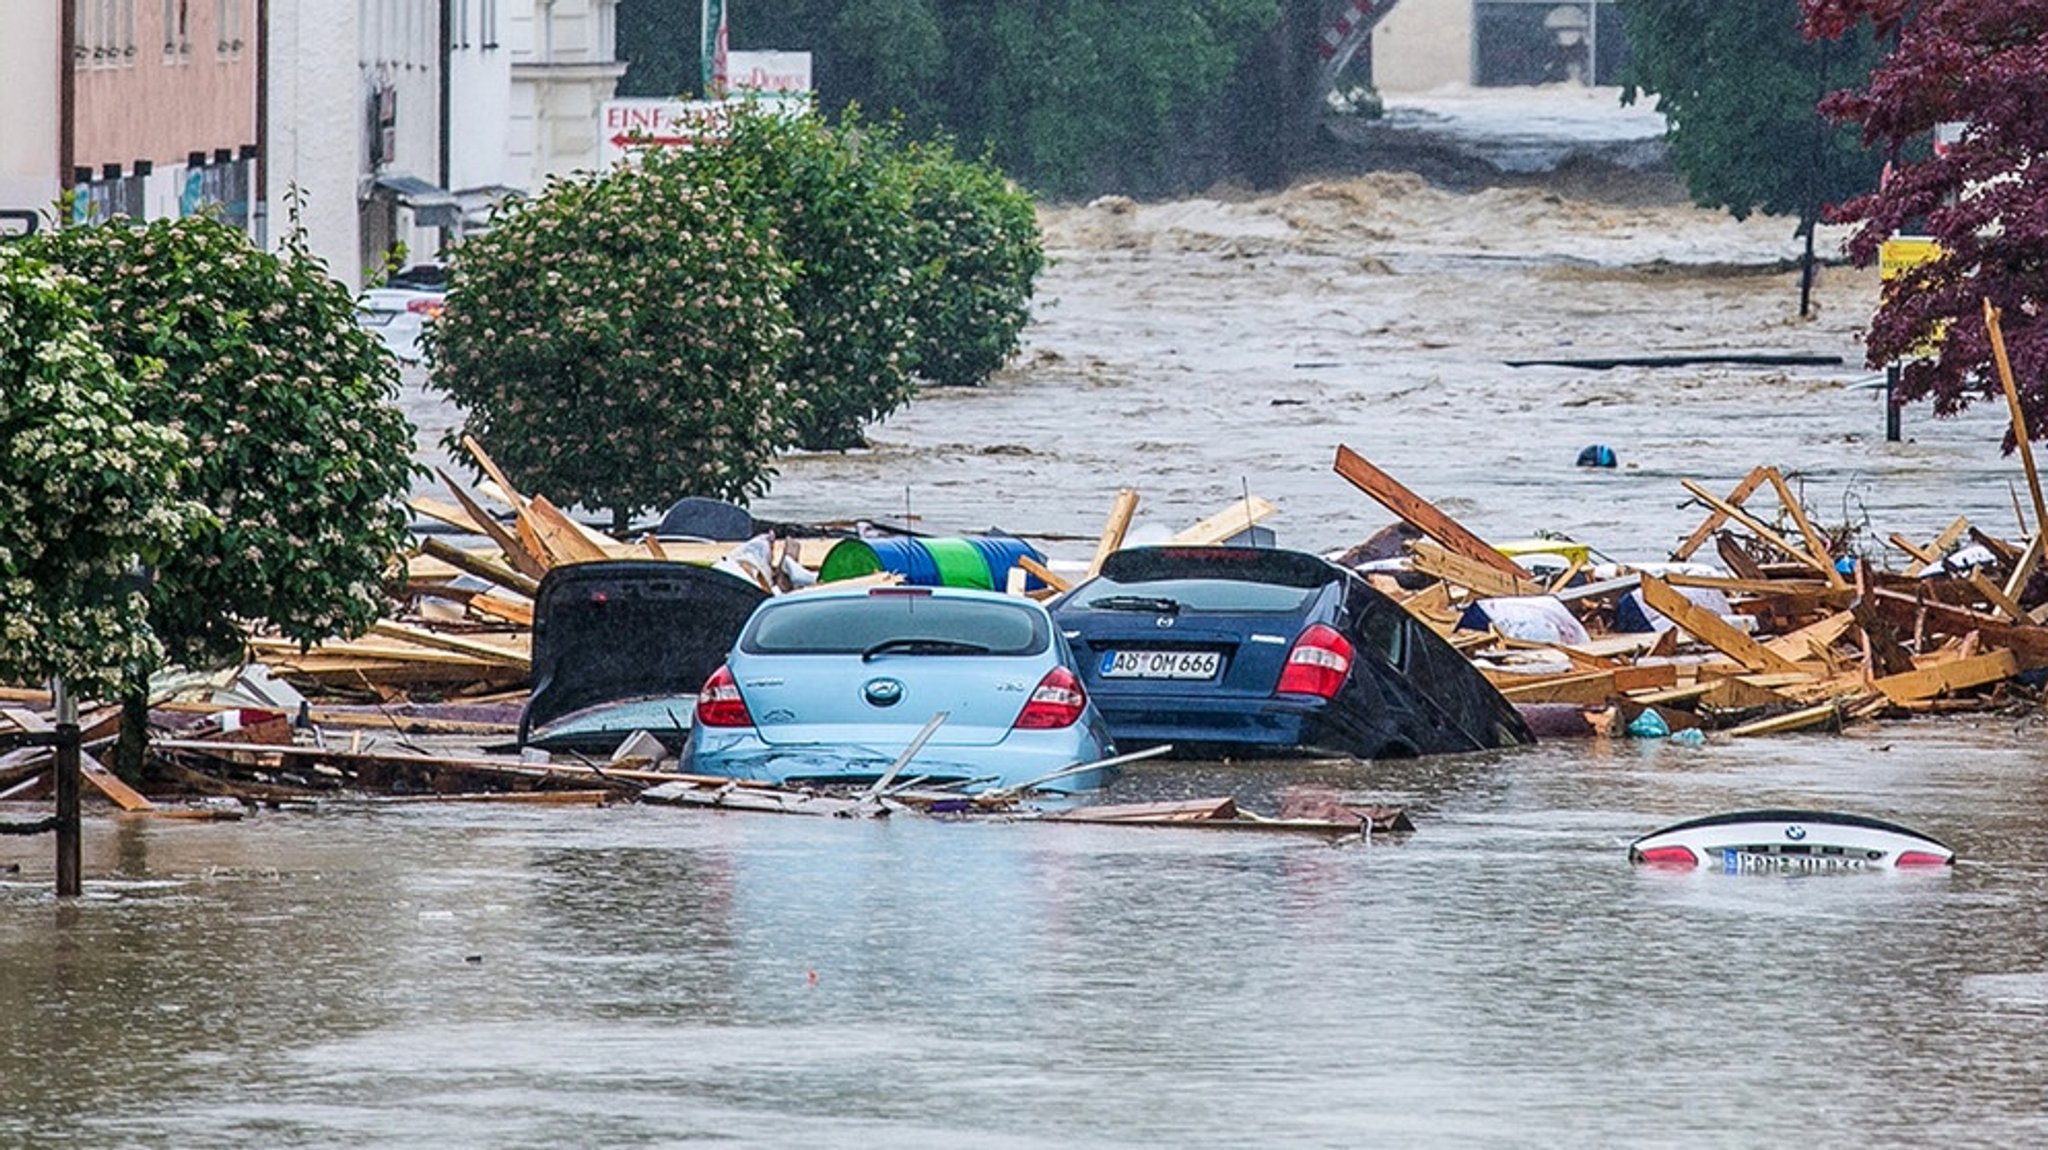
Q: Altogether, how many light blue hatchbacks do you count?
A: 1